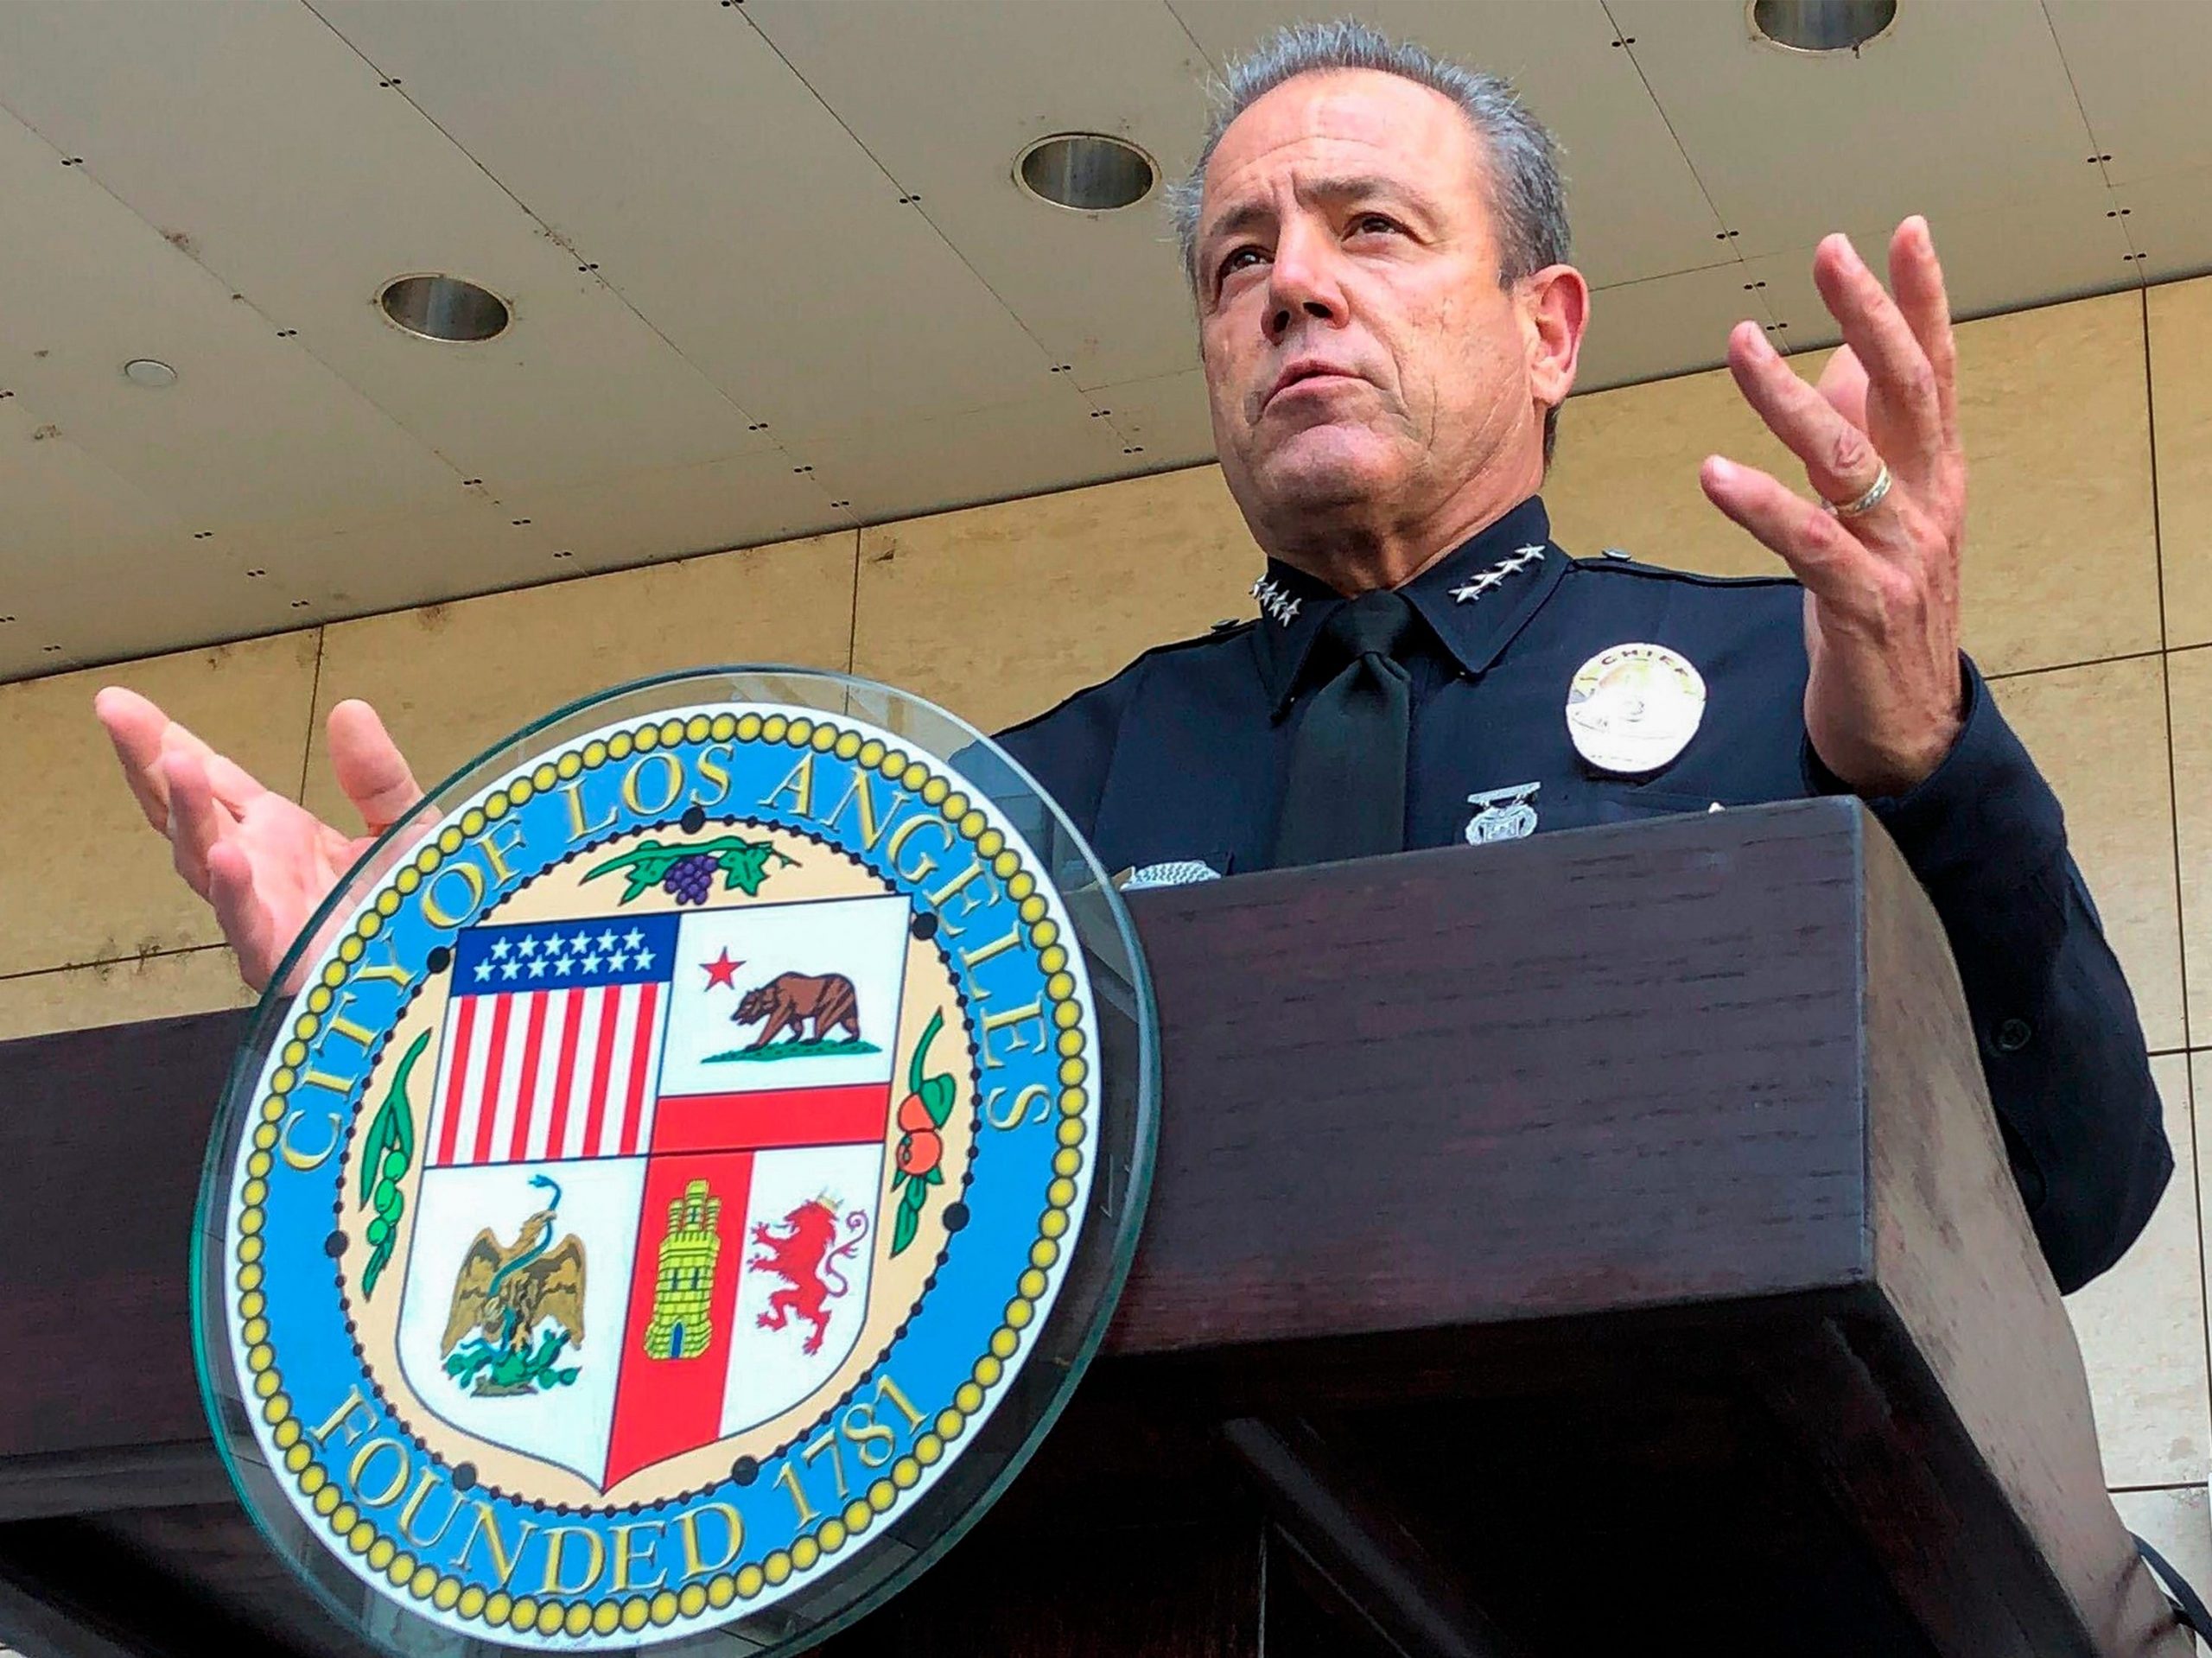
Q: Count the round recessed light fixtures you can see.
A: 3